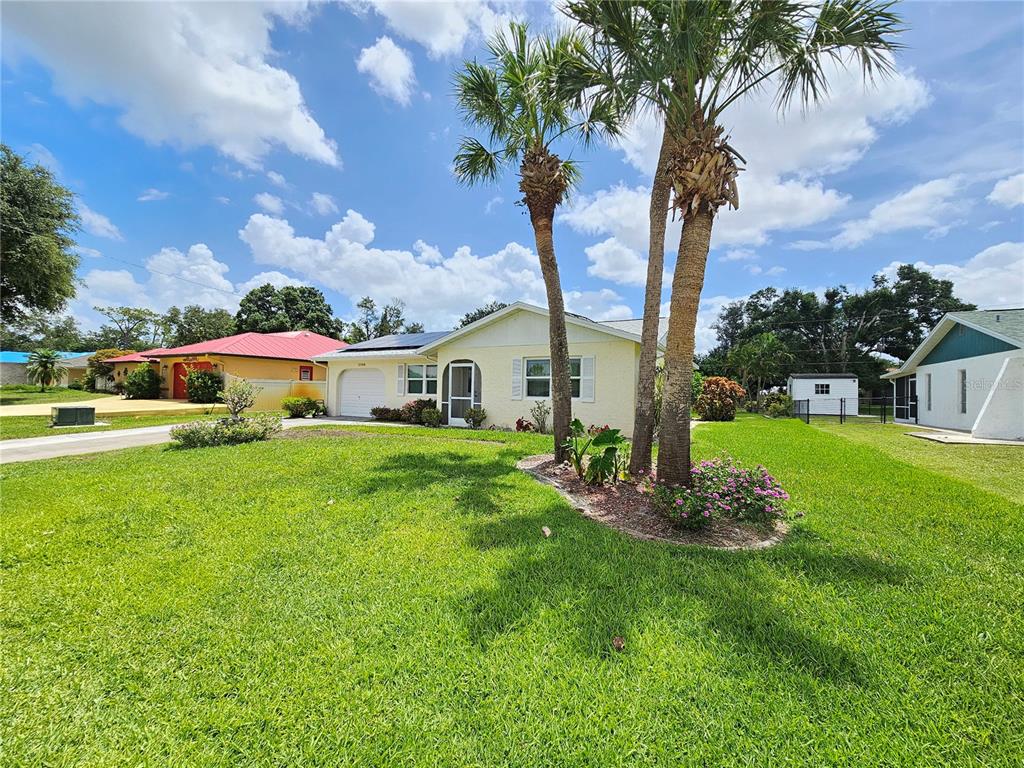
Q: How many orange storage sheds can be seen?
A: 0